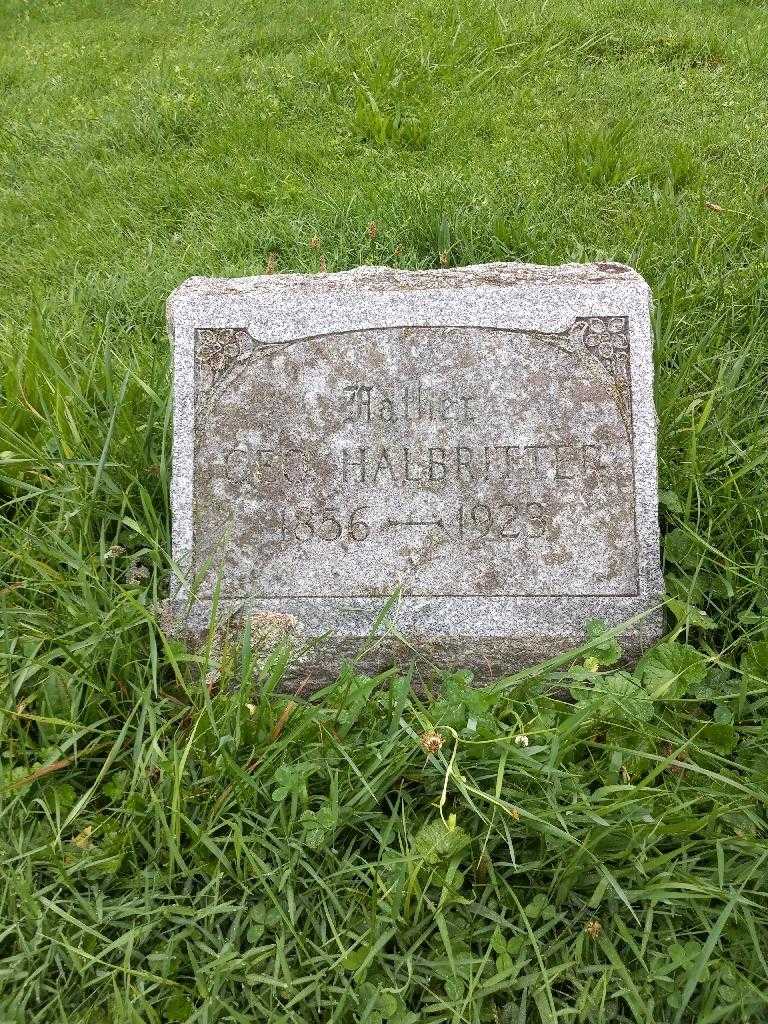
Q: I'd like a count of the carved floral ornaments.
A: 2